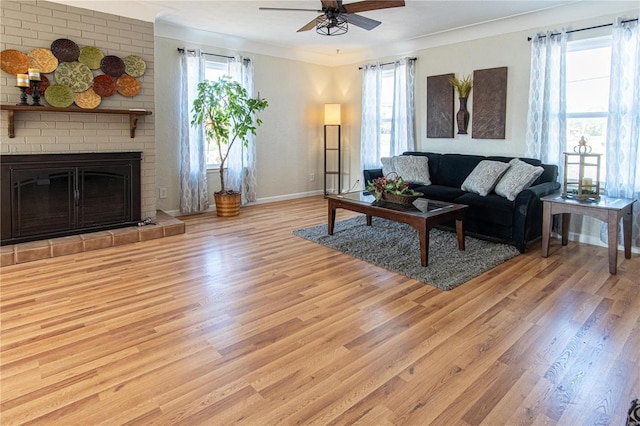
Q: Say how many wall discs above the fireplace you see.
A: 12